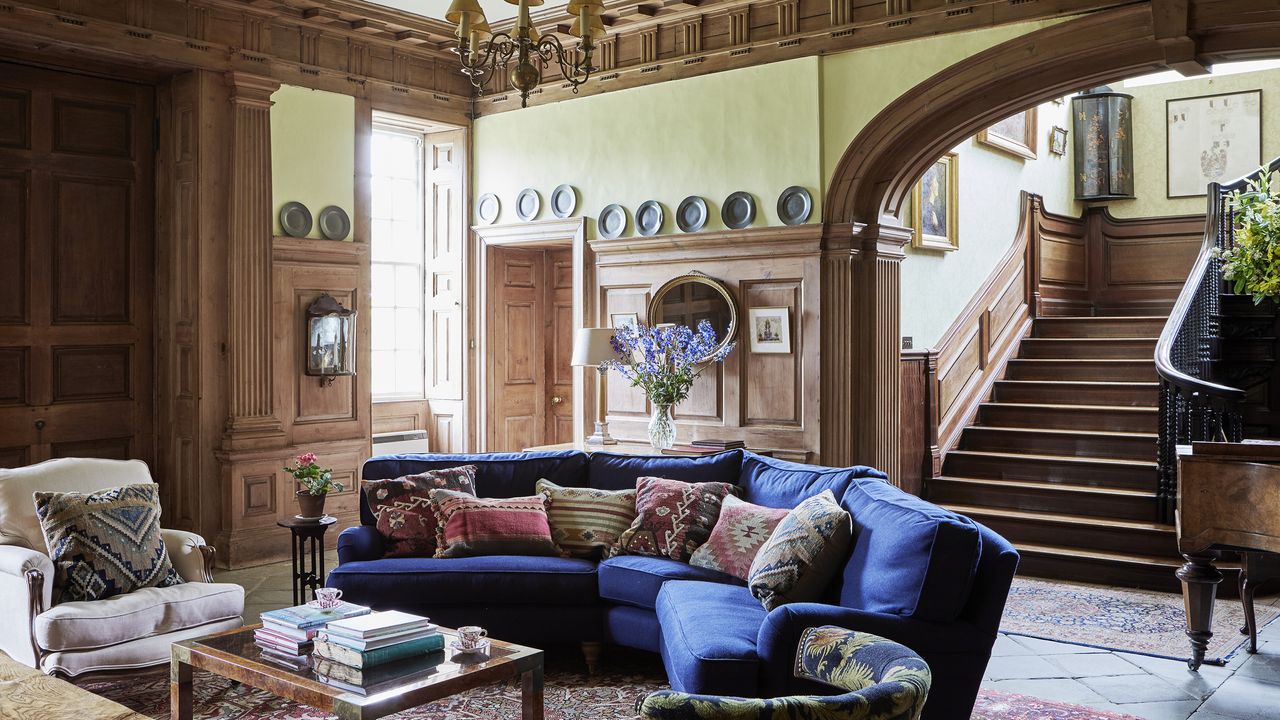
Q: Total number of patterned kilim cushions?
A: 7